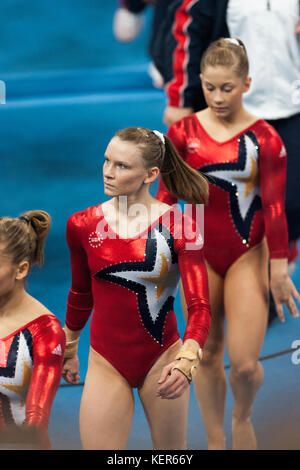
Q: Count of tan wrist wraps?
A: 2